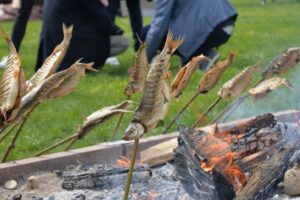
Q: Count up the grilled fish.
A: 11